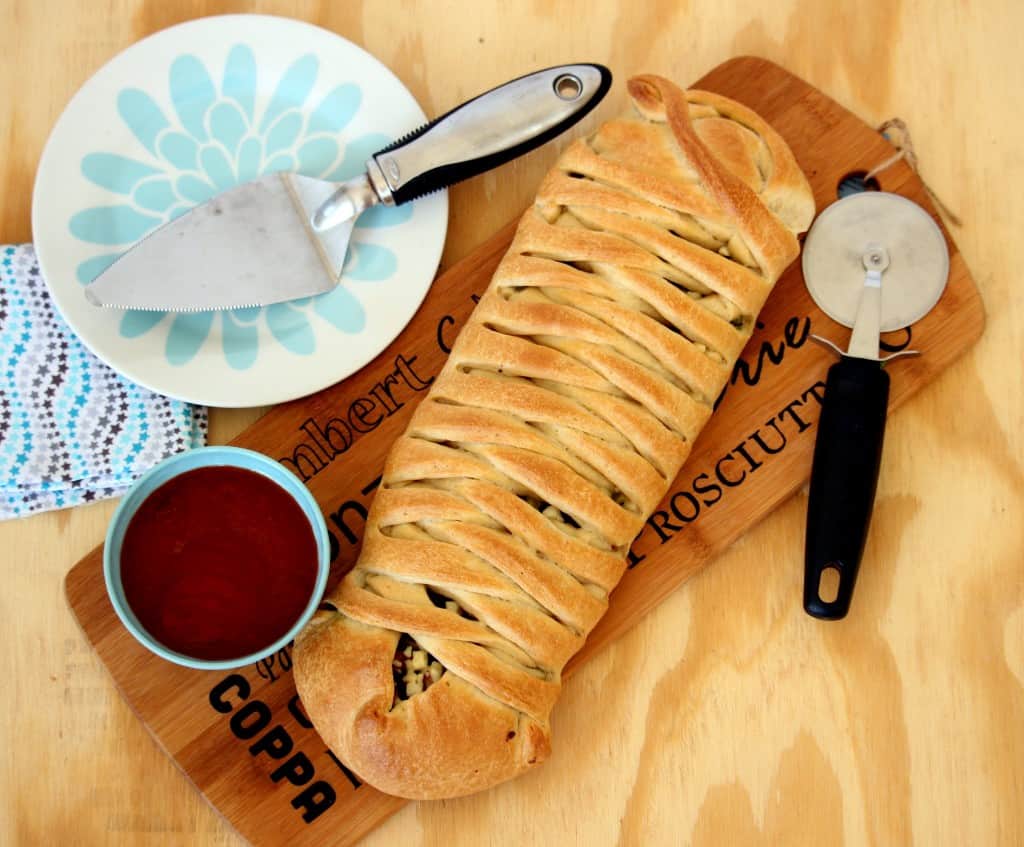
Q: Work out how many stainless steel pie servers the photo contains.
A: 1